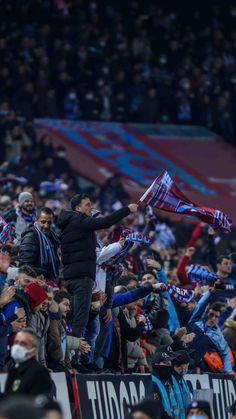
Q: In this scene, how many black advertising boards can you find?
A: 2